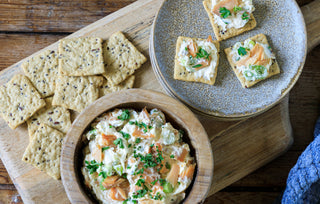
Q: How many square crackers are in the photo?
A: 11